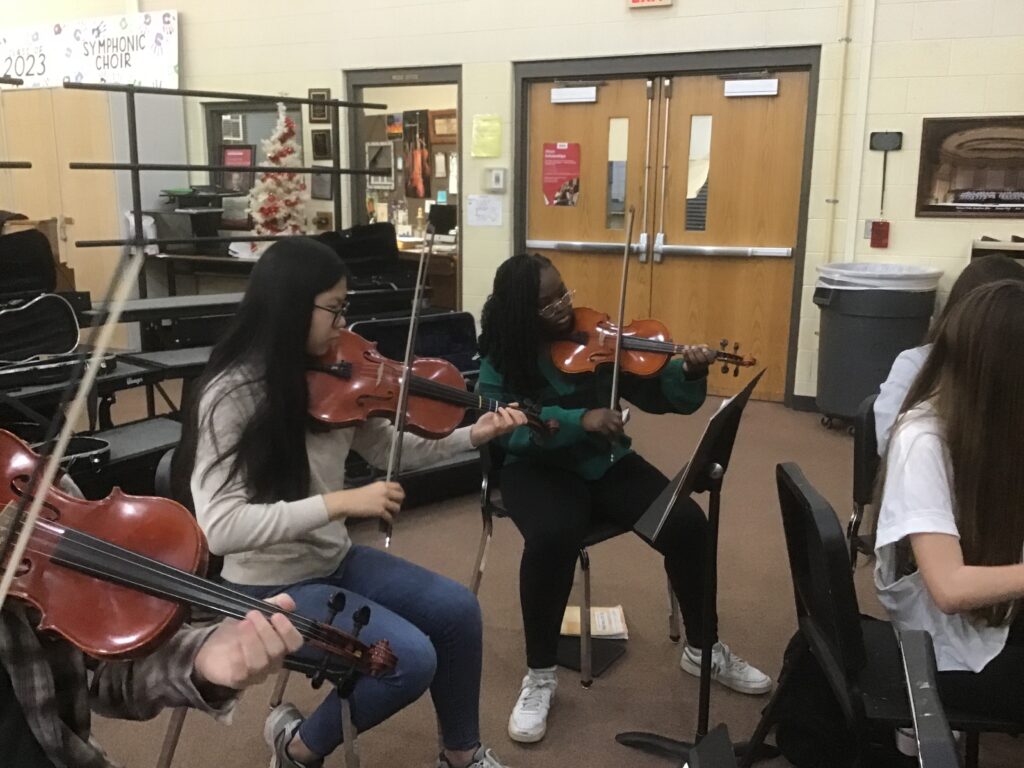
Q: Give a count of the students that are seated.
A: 5